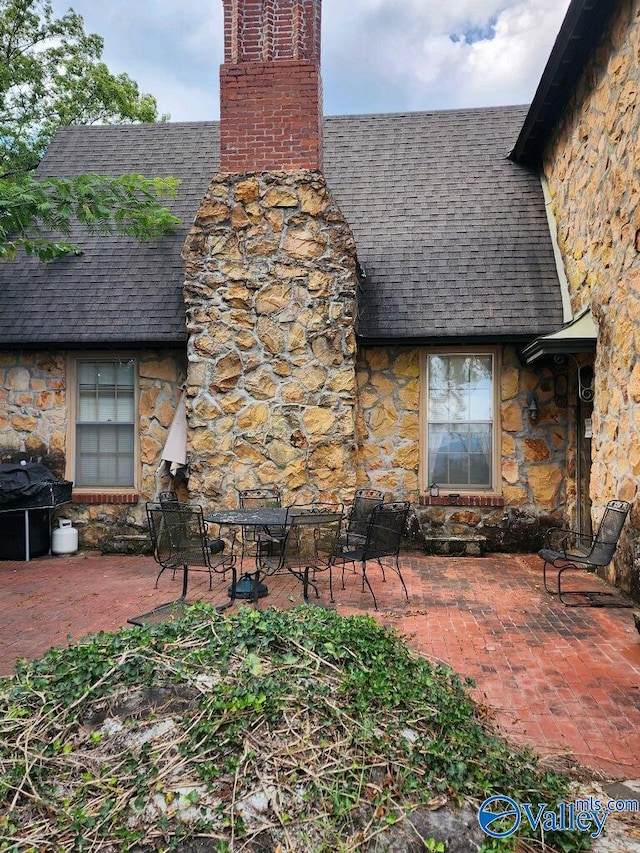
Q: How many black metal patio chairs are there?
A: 7